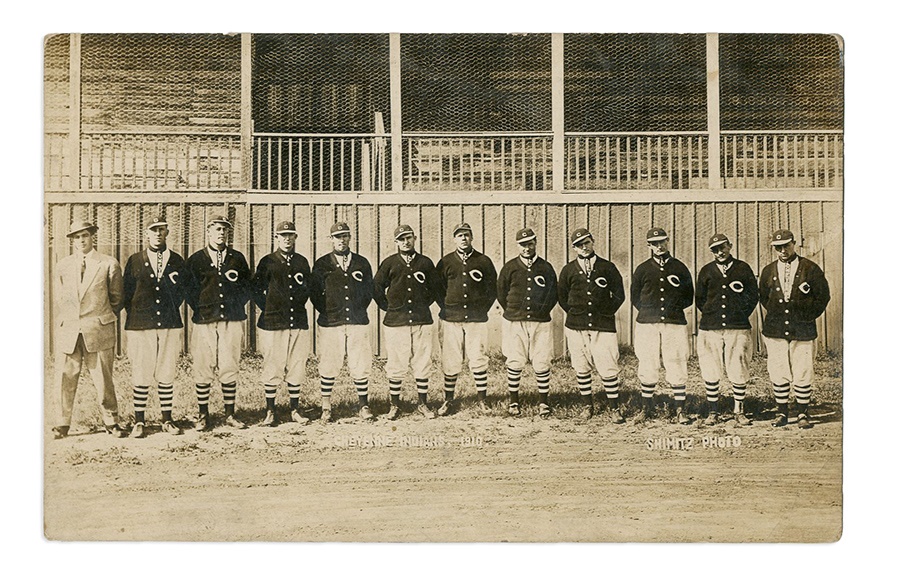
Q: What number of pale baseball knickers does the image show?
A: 11